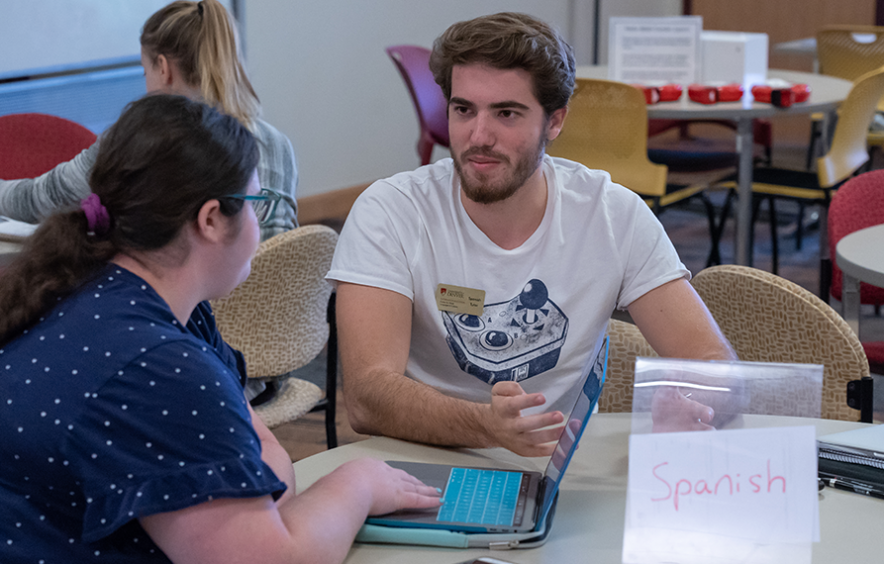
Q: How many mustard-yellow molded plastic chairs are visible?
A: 3